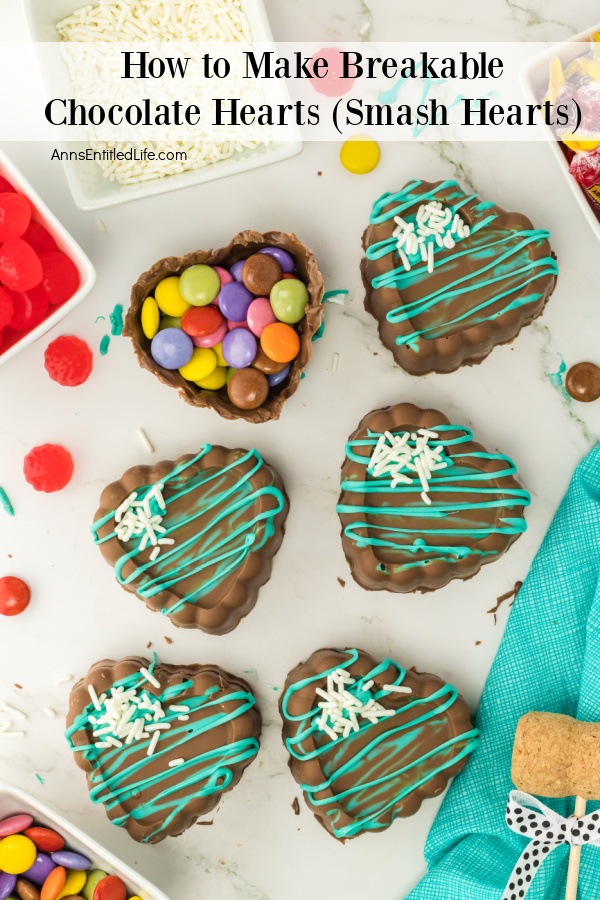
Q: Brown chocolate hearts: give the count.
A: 6